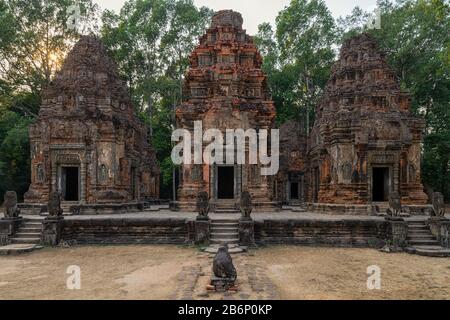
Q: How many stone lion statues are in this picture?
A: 6